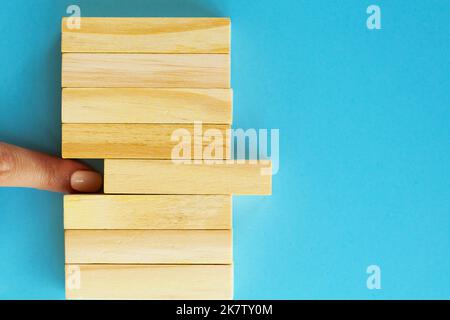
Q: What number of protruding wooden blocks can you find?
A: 1